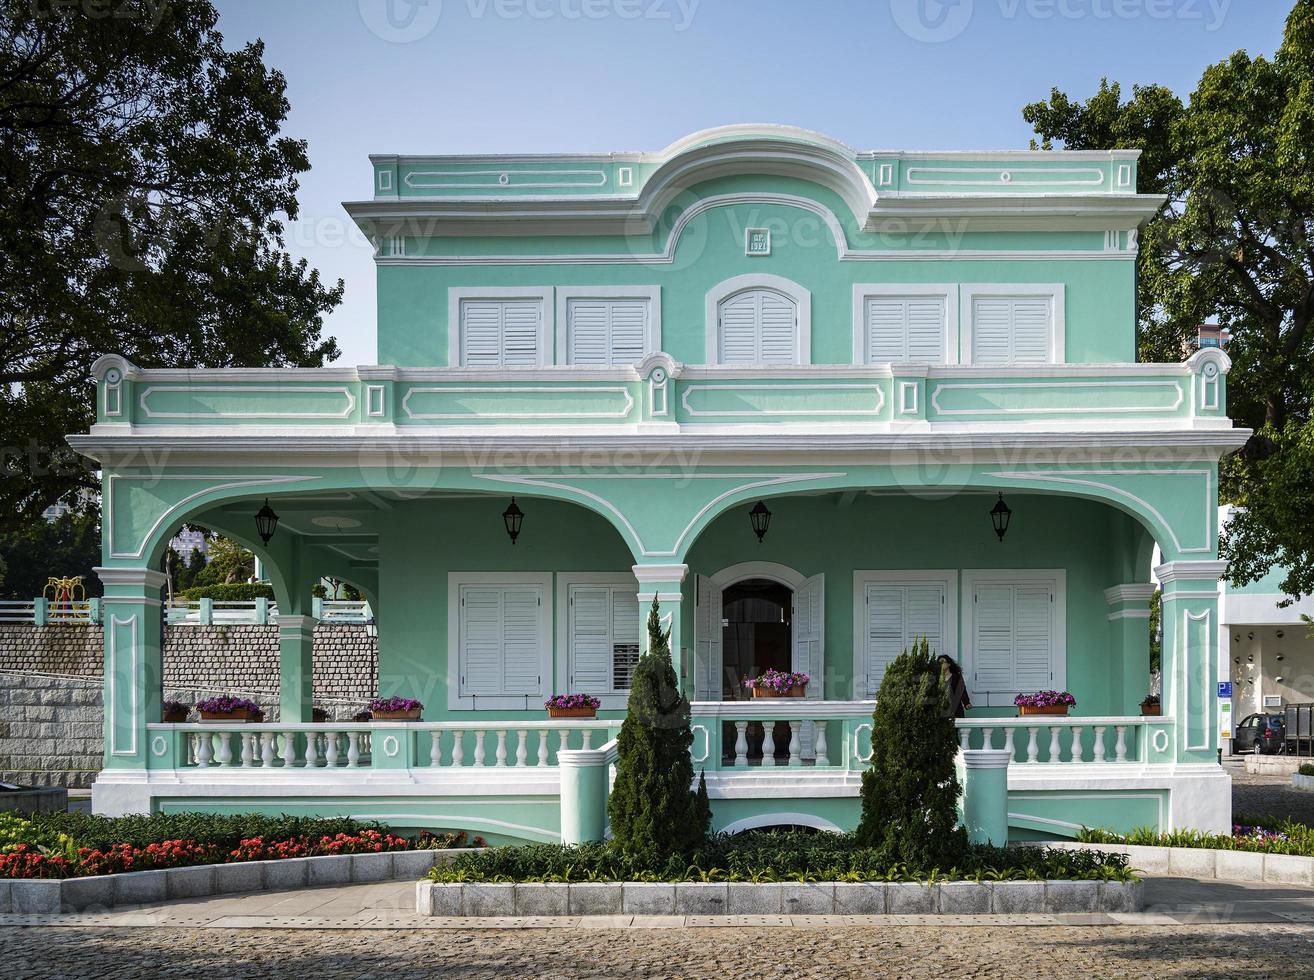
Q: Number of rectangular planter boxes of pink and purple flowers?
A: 5